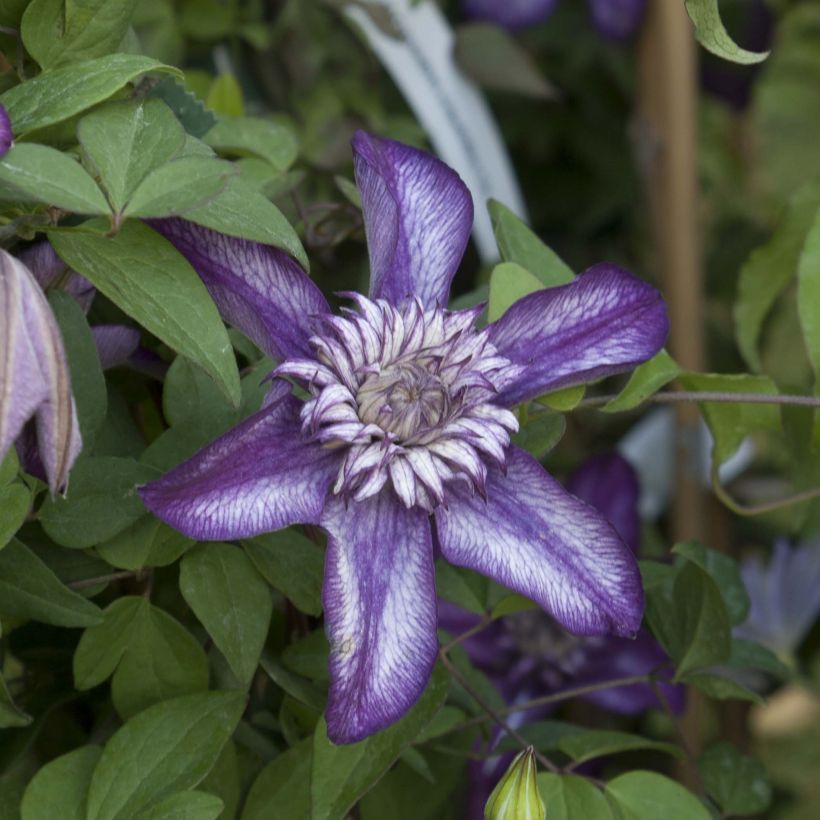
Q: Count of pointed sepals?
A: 6